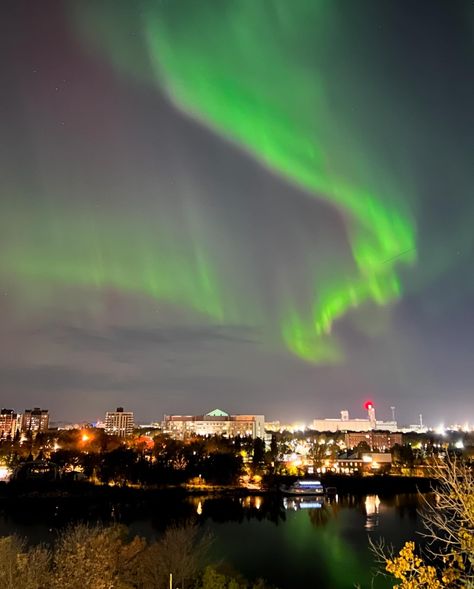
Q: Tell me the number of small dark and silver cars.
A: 0